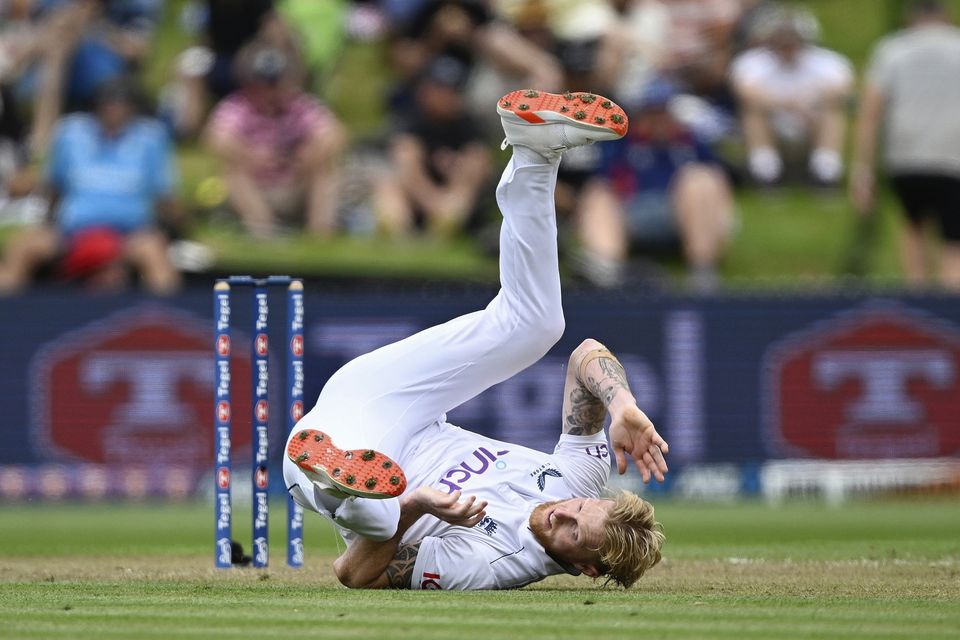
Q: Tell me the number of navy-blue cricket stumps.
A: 3